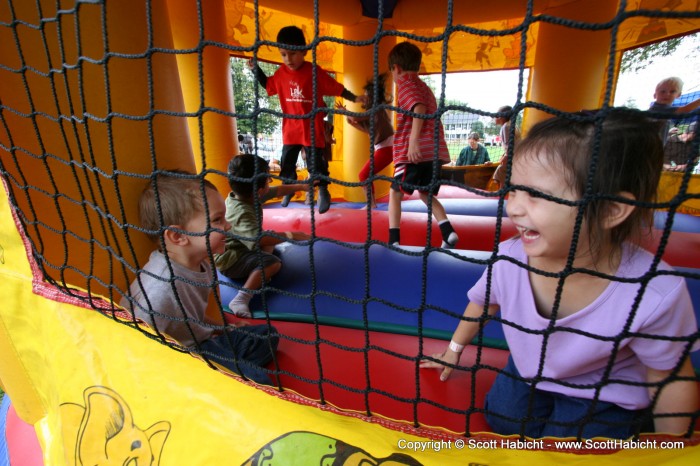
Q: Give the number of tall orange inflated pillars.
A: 4